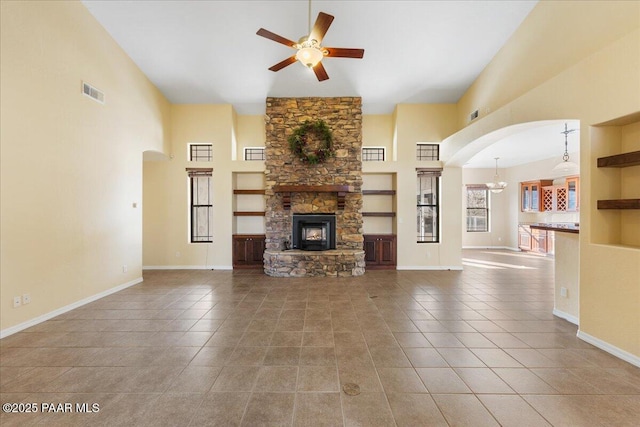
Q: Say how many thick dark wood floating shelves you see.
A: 6